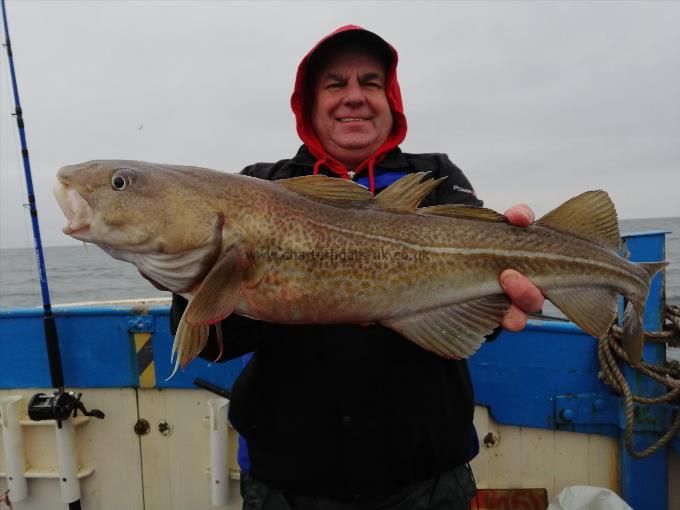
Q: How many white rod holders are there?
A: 3